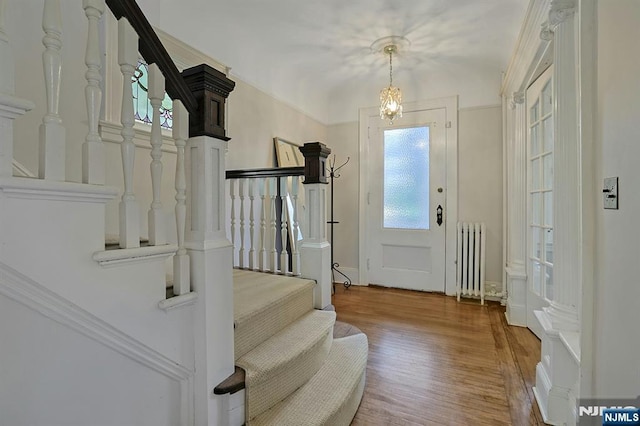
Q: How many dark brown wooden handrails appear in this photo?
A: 2